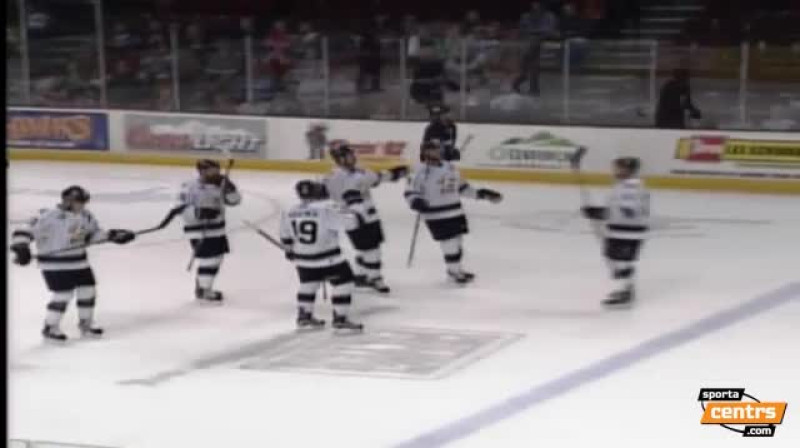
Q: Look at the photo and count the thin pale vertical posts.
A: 10